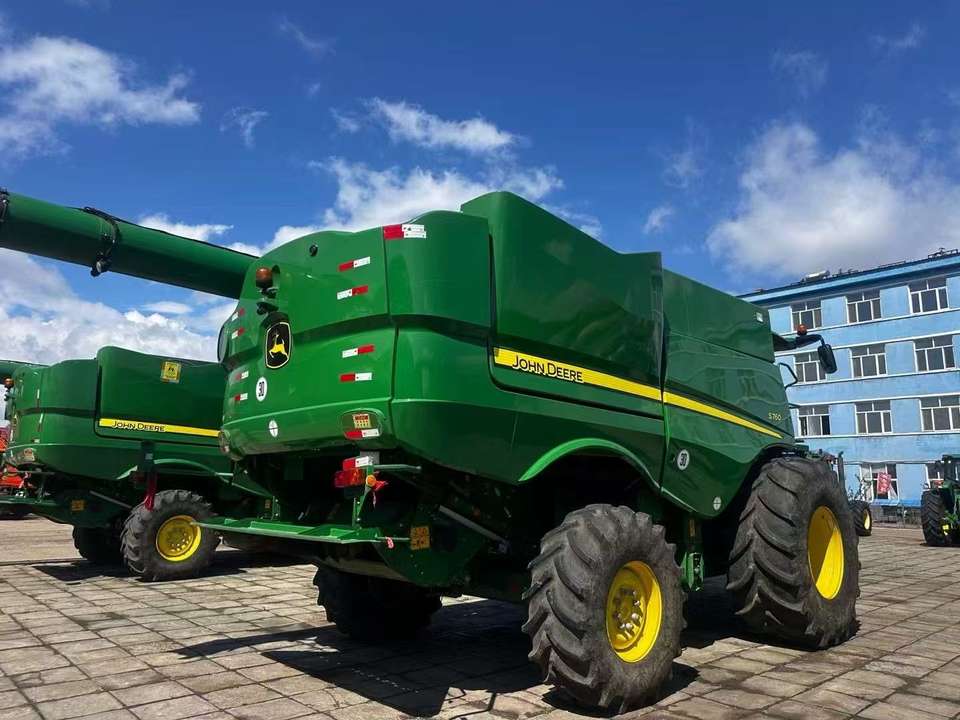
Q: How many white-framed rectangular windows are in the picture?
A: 11